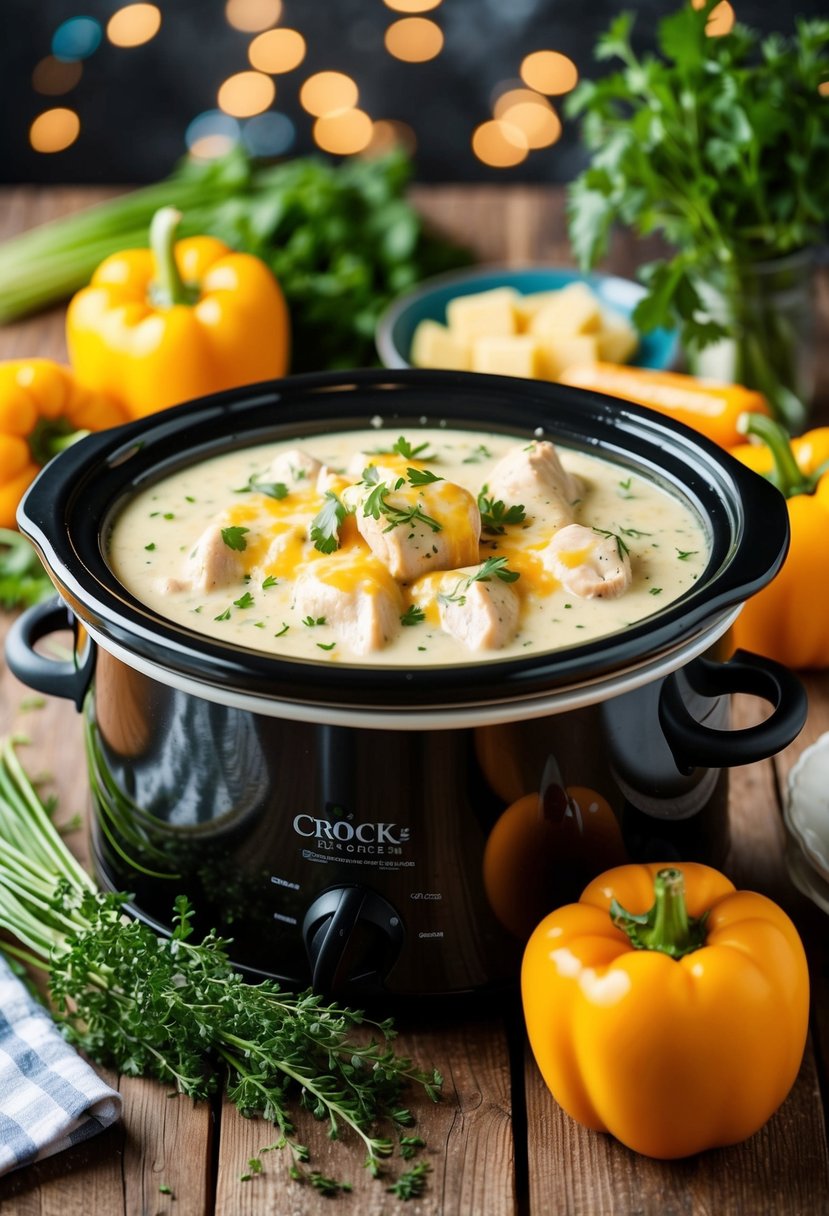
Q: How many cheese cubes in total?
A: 7